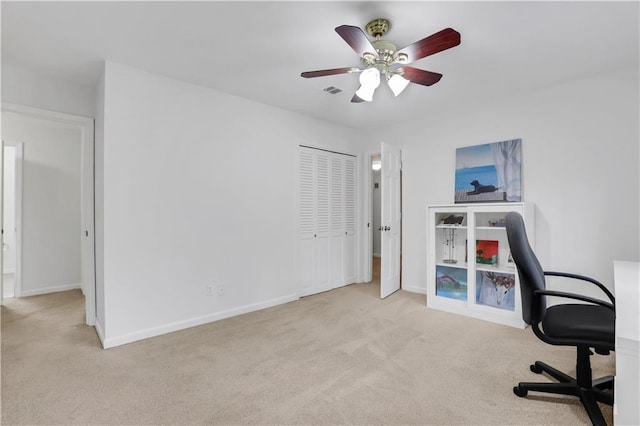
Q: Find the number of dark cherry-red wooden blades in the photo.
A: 5